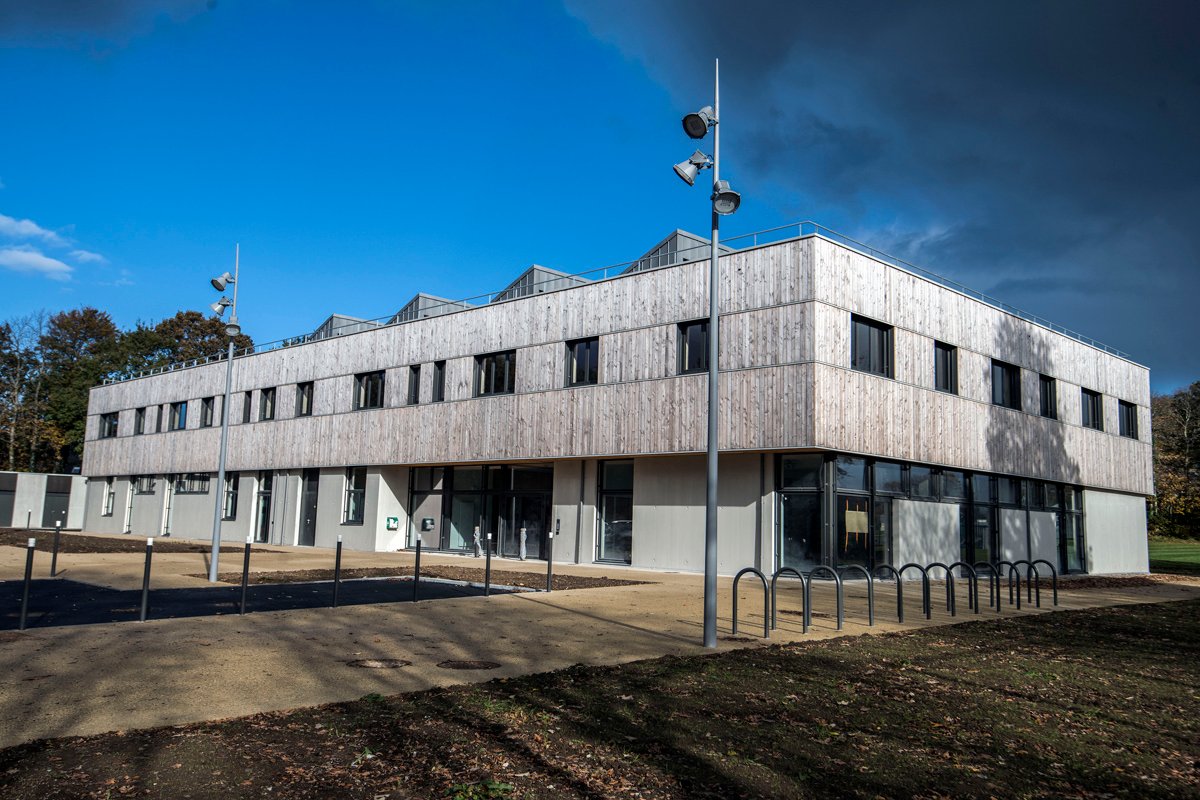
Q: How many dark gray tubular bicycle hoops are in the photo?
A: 12